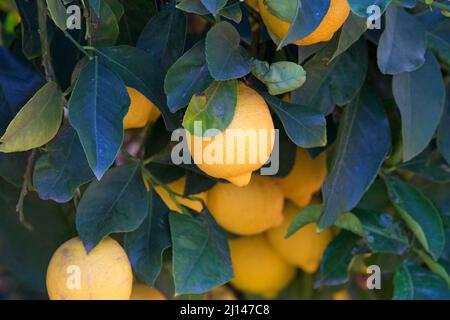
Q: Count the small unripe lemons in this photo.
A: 0